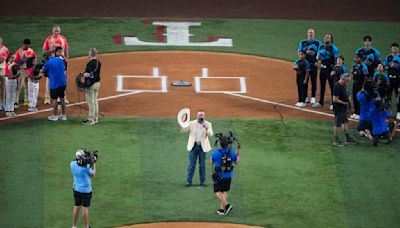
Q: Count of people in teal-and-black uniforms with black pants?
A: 8